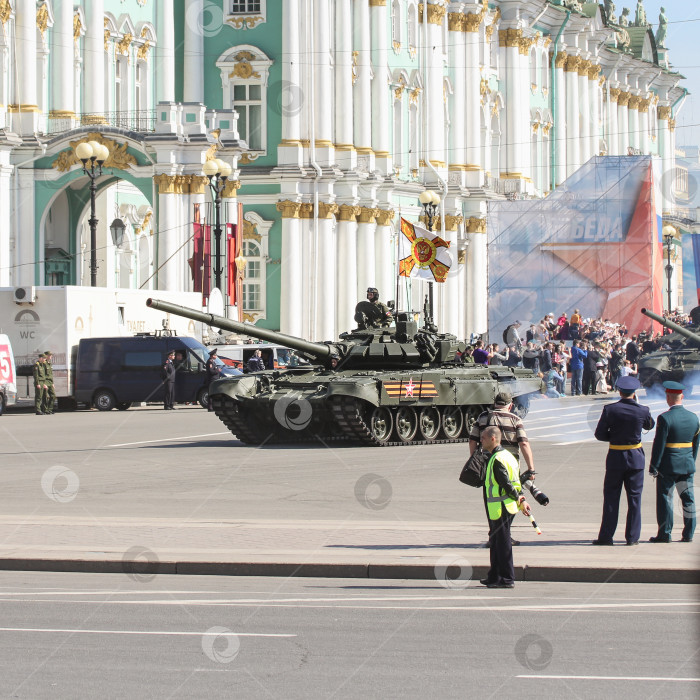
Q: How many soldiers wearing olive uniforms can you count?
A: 2